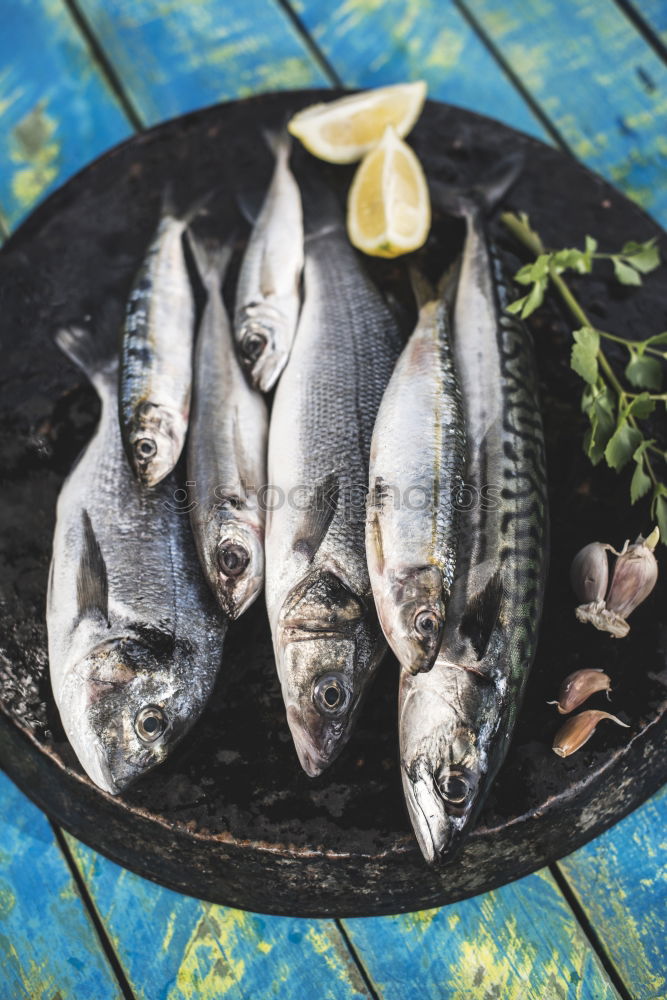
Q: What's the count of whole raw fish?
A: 7